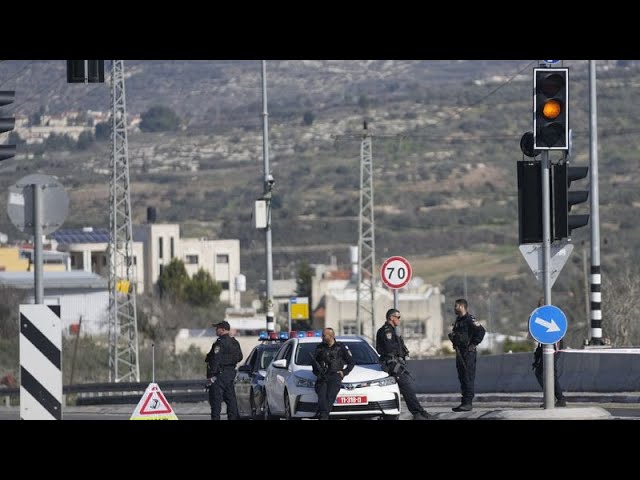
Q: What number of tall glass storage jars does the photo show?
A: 0